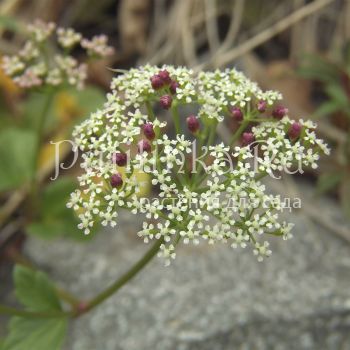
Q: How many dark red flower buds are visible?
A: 14